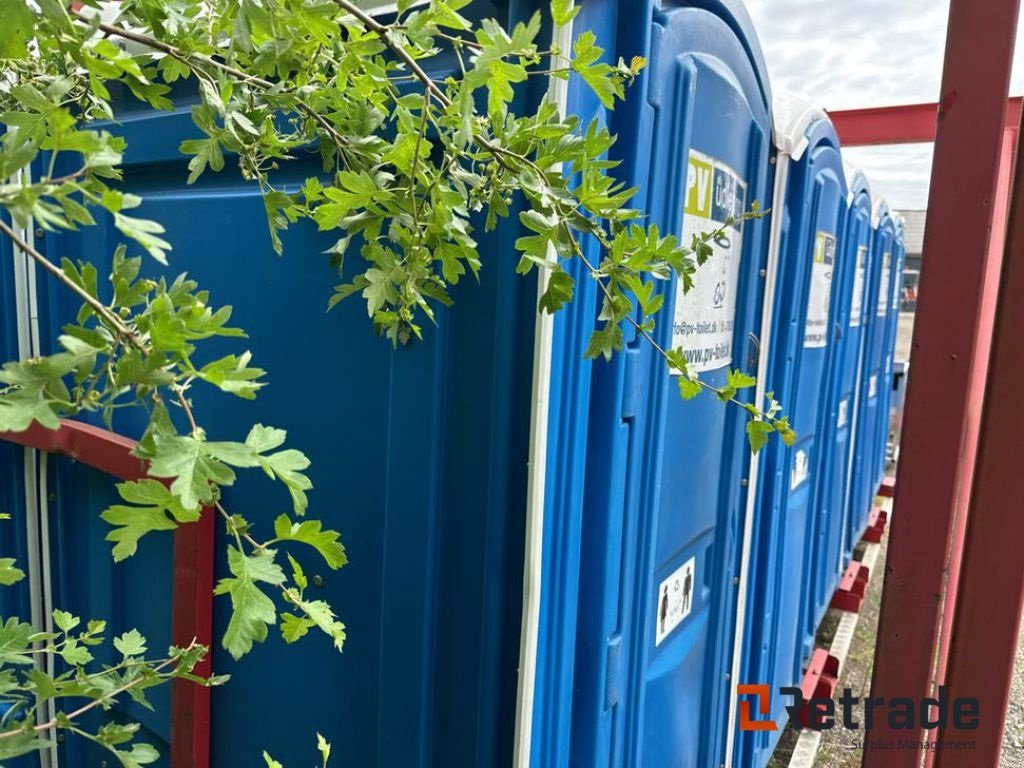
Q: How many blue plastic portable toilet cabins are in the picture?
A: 5